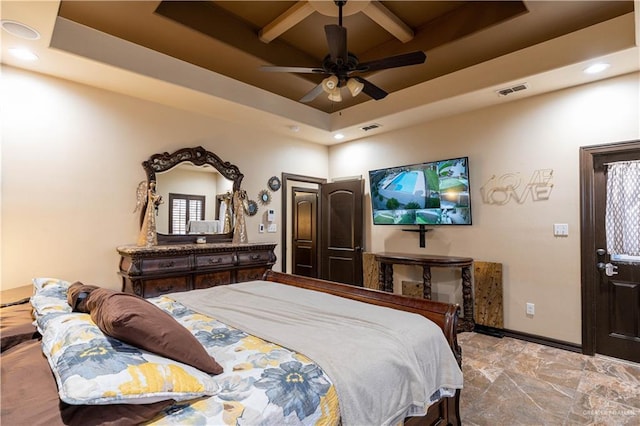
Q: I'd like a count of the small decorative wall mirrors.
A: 3